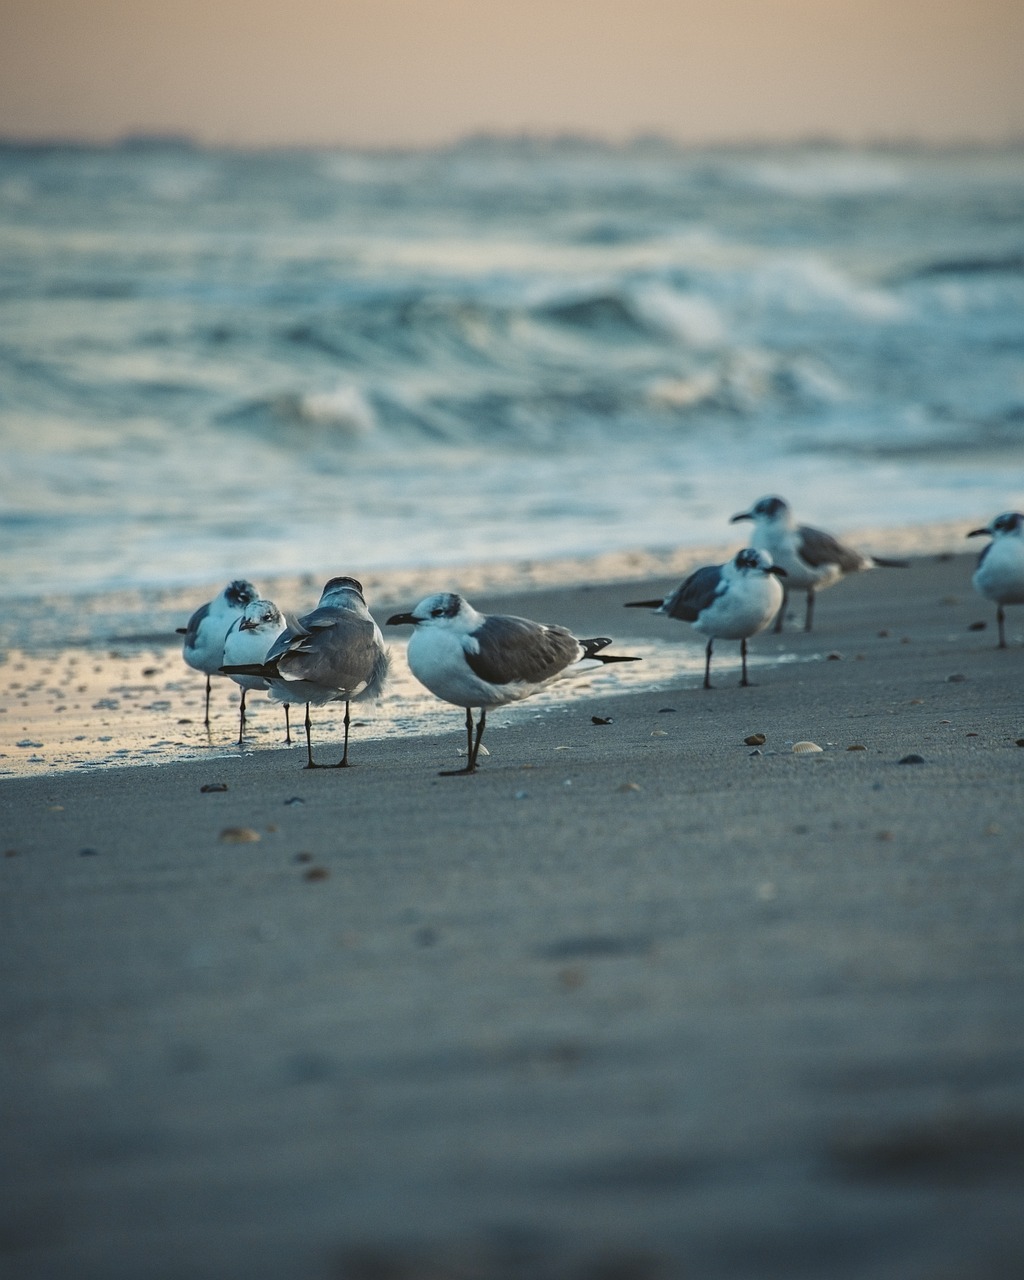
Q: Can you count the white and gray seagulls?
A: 7